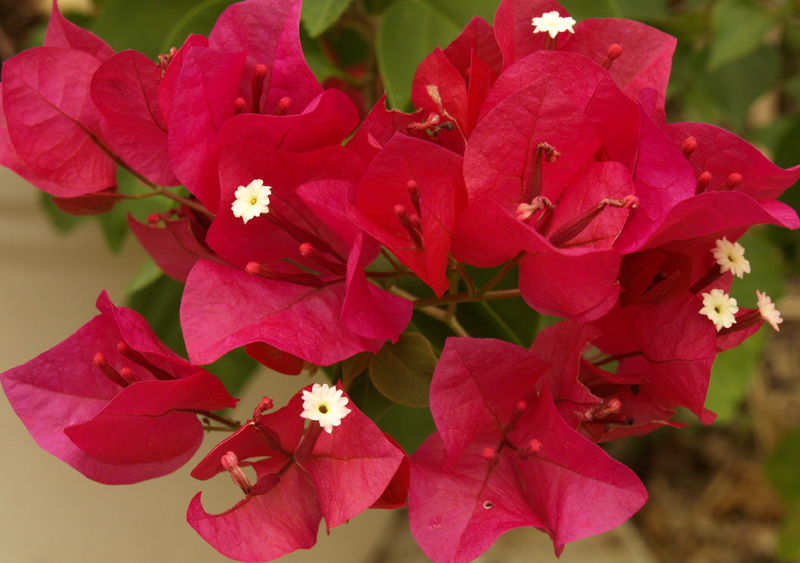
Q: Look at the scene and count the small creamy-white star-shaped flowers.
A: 6